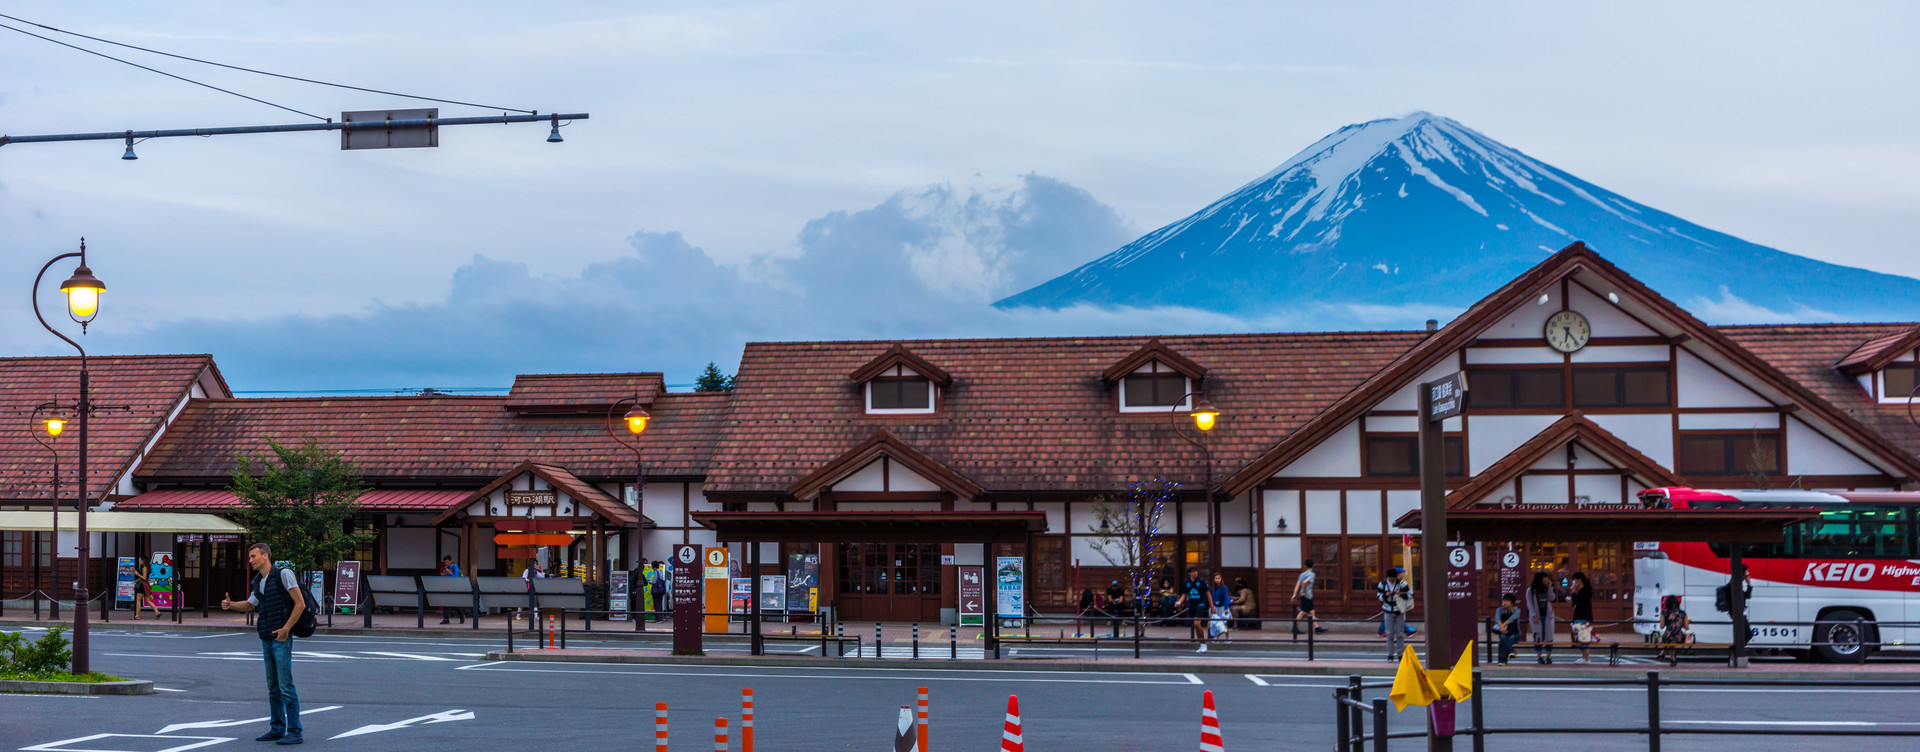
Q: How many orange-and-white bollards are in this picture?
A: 5